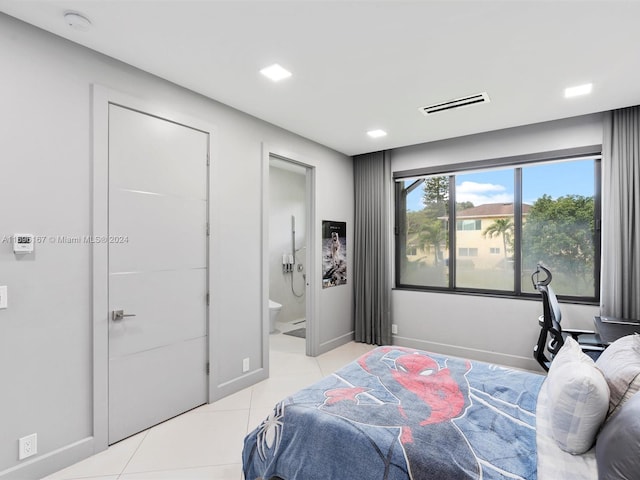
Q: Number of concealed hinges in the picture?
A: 4